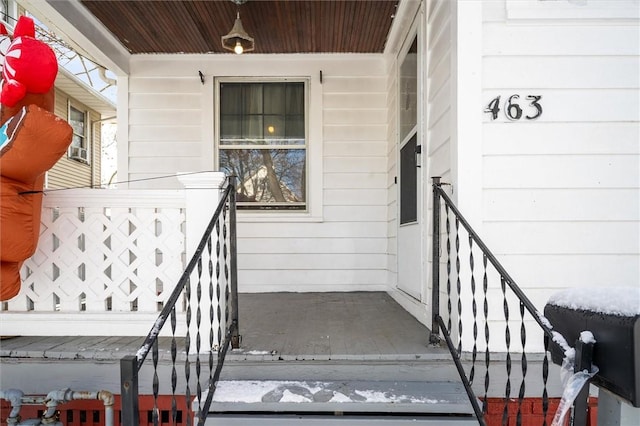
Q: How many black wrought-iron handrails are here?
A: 2